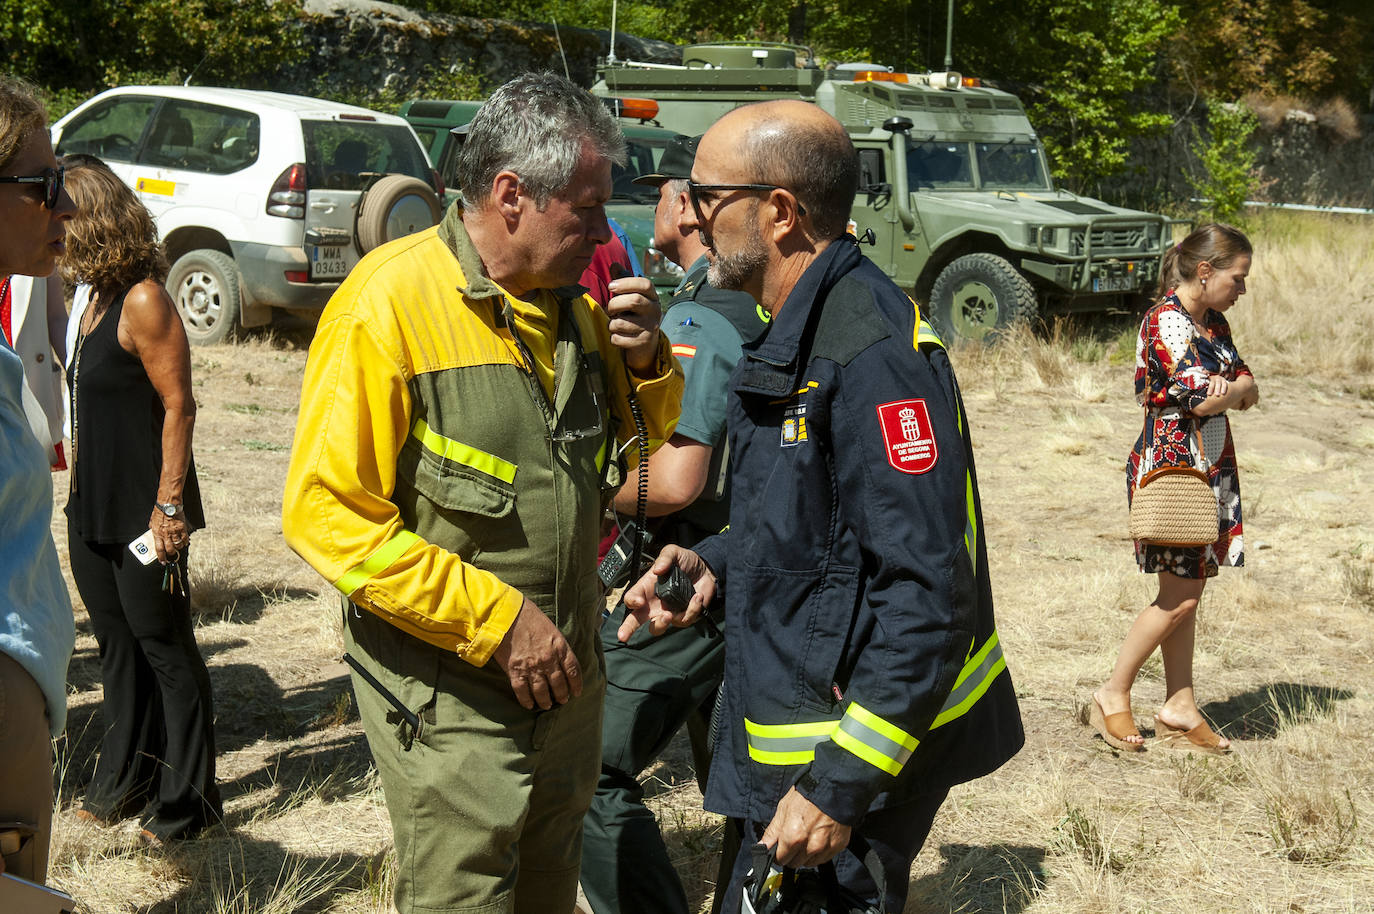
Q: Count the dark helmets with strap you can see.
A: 1